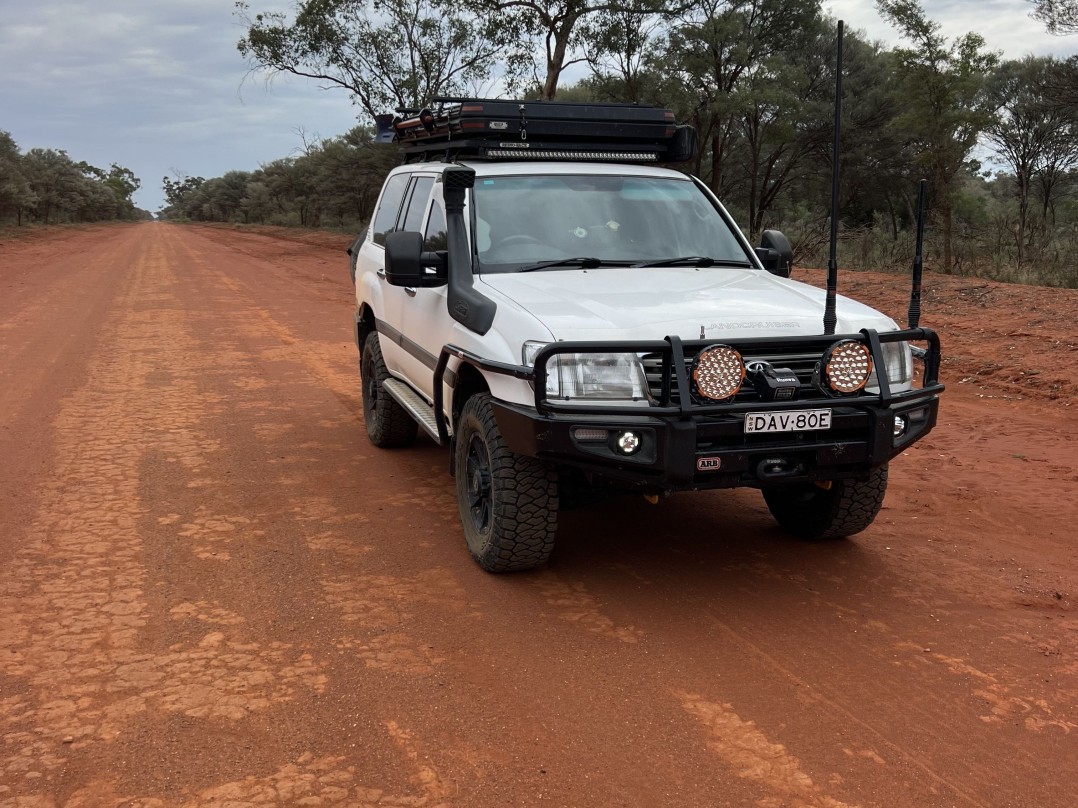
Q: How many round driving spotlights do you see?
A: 2